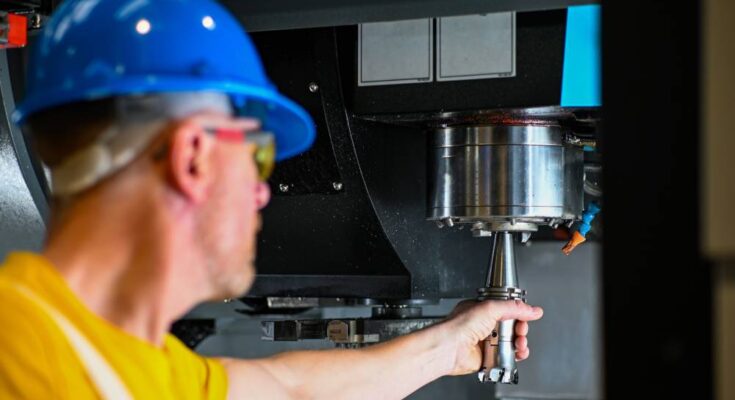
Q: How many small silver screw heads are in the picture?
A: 3